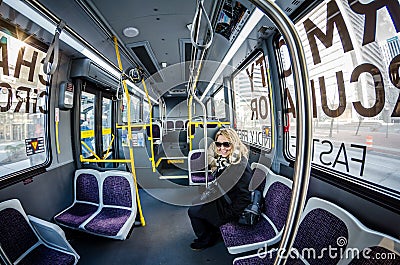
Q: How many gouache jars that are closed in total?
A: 0